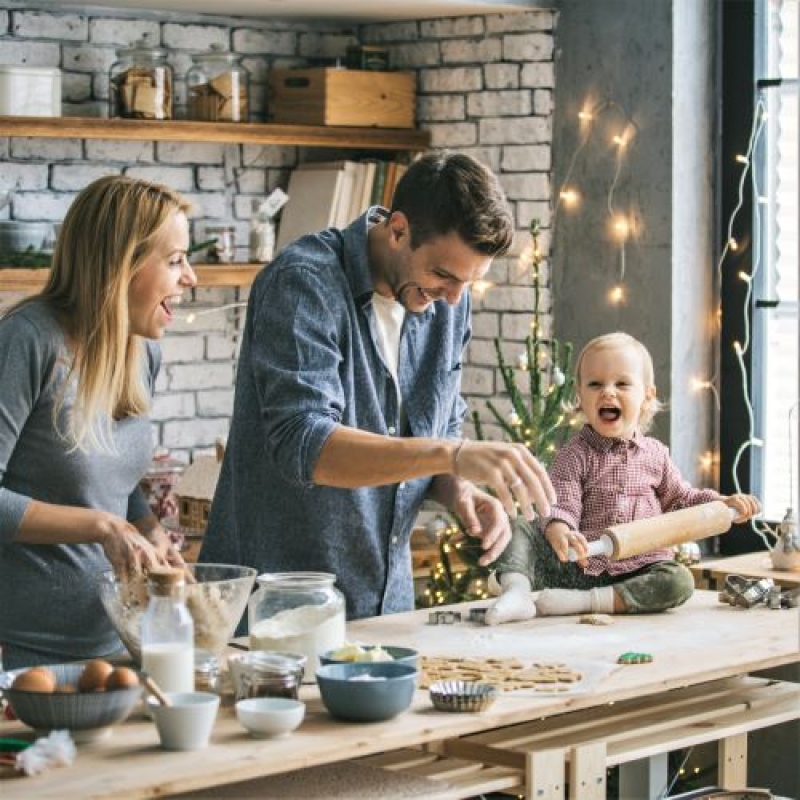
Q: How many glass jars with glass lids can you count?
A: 2